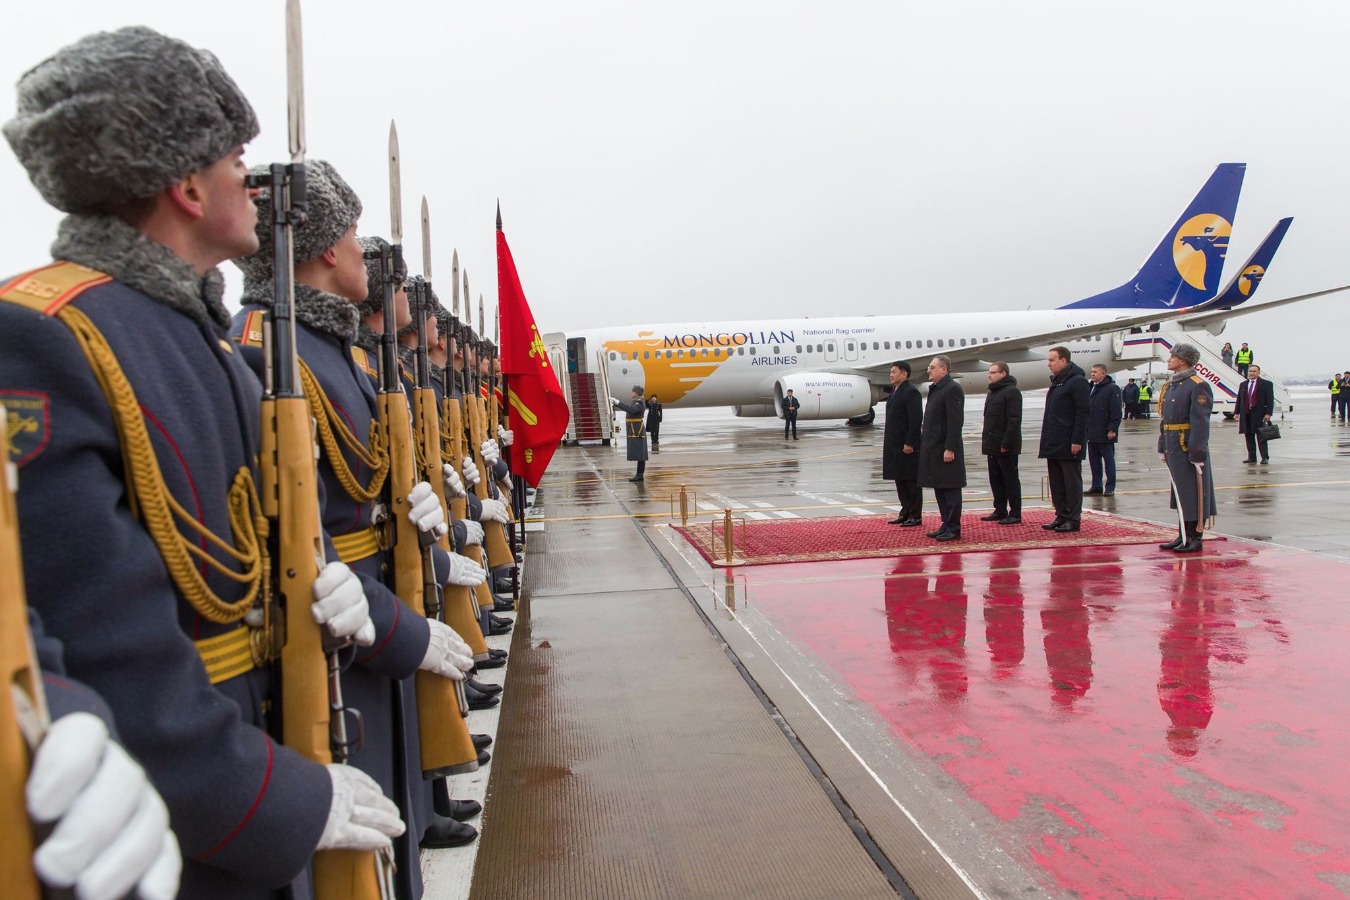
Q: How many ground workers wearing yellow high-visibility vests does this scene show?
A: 3